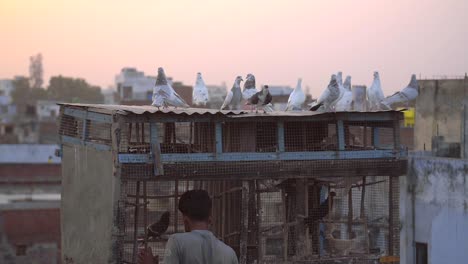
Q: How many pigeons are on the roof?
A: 11